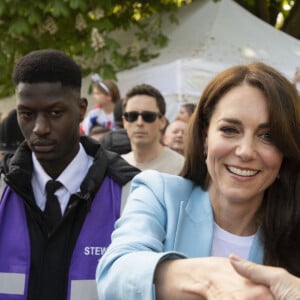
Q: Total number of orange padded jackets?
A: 0